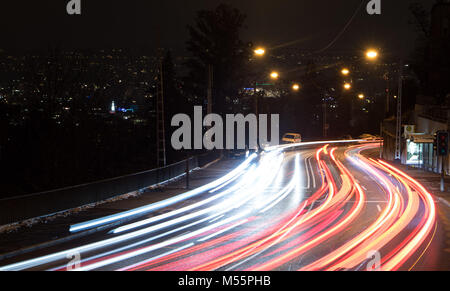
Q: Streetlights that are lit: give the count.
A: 7